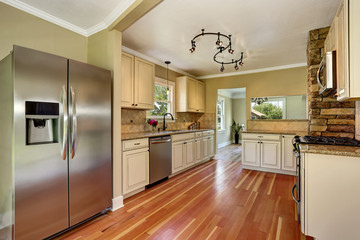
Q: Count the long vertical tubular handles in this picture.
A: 2